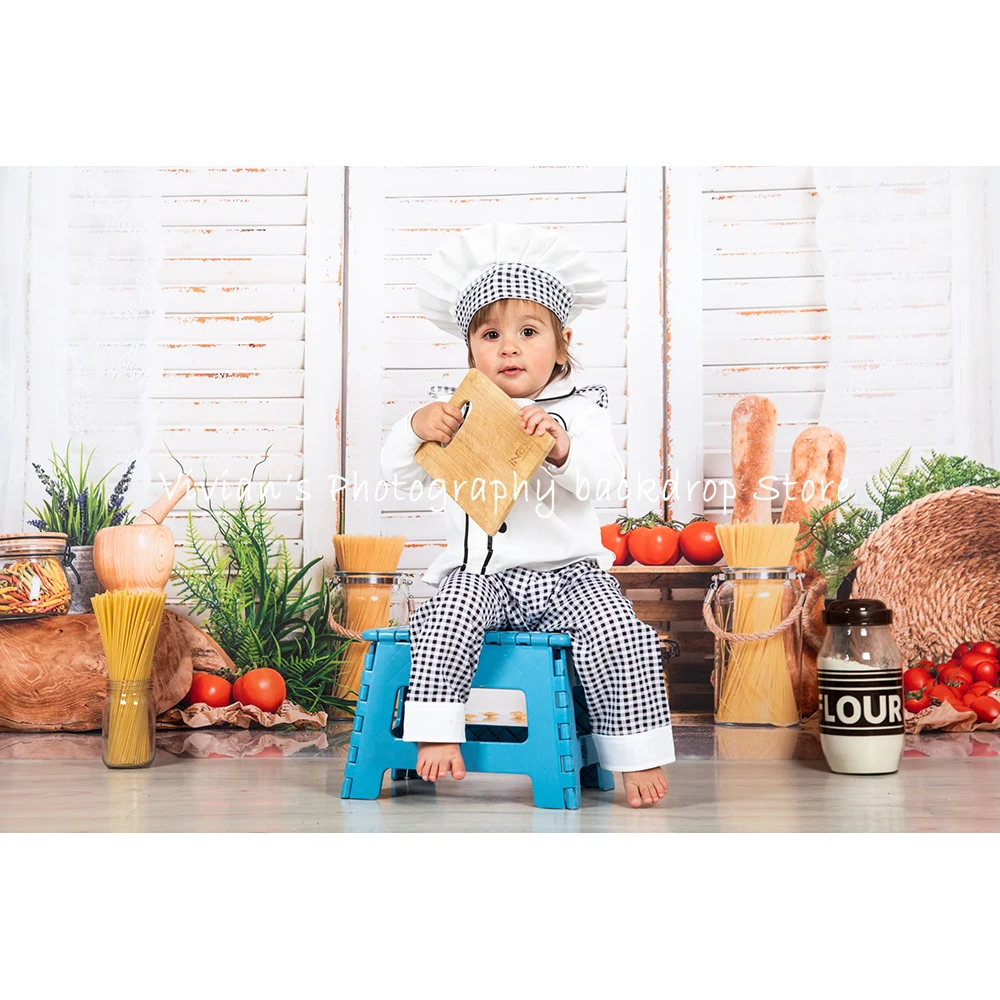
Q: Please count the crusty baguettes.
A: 2